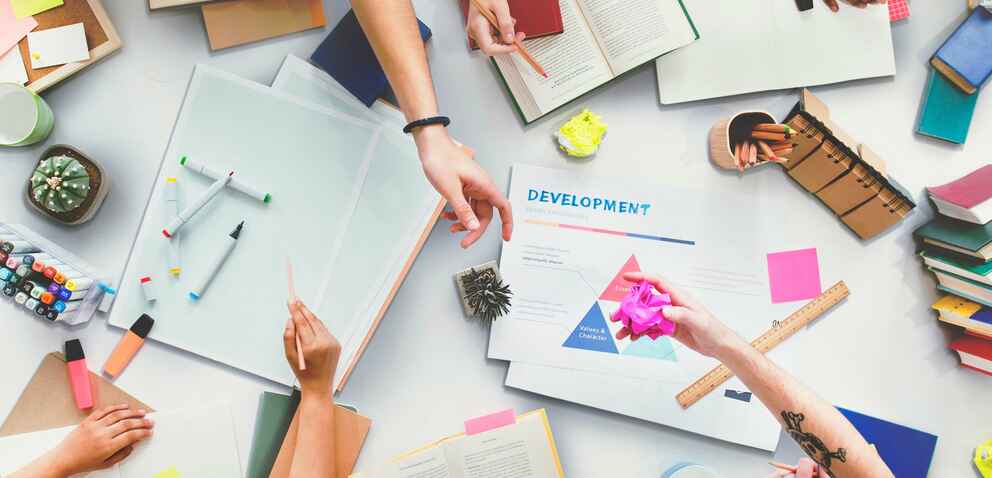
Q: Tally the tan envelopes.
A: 1